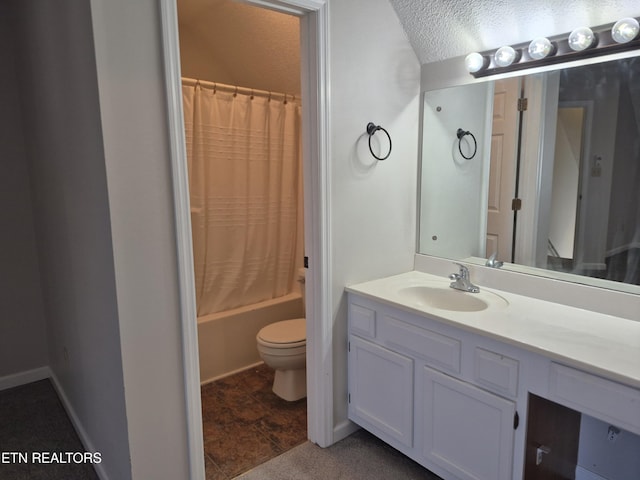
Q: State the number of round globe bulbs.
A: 5